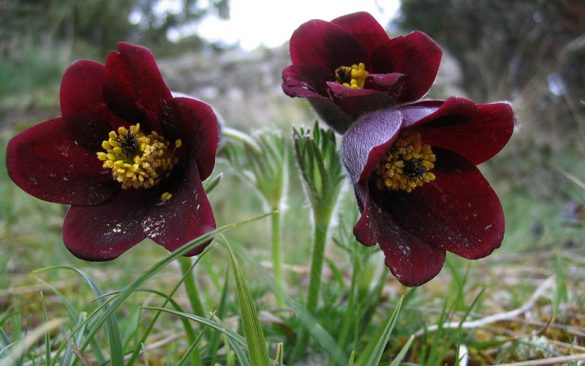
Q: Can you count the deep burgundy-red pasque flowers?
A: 3